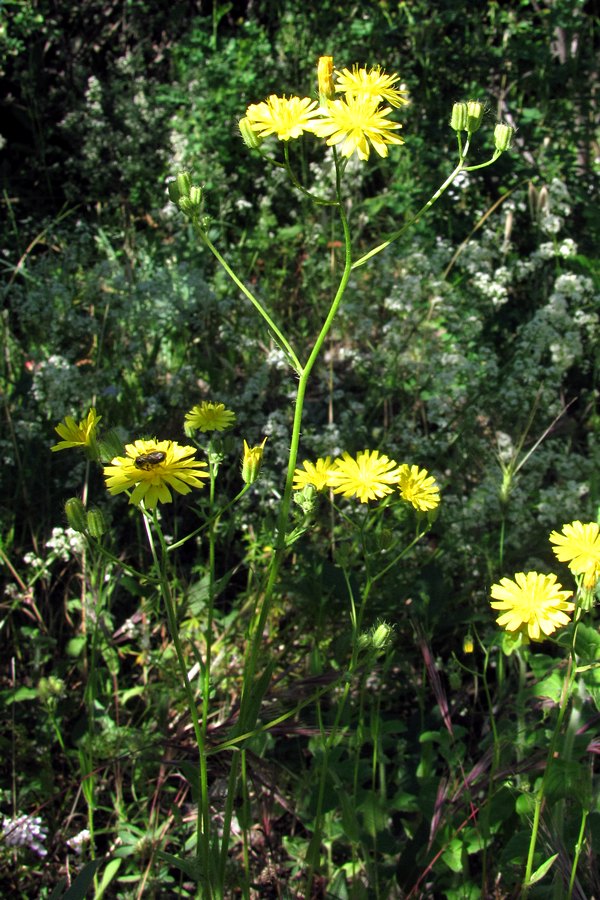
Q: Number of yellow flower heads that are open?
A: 11